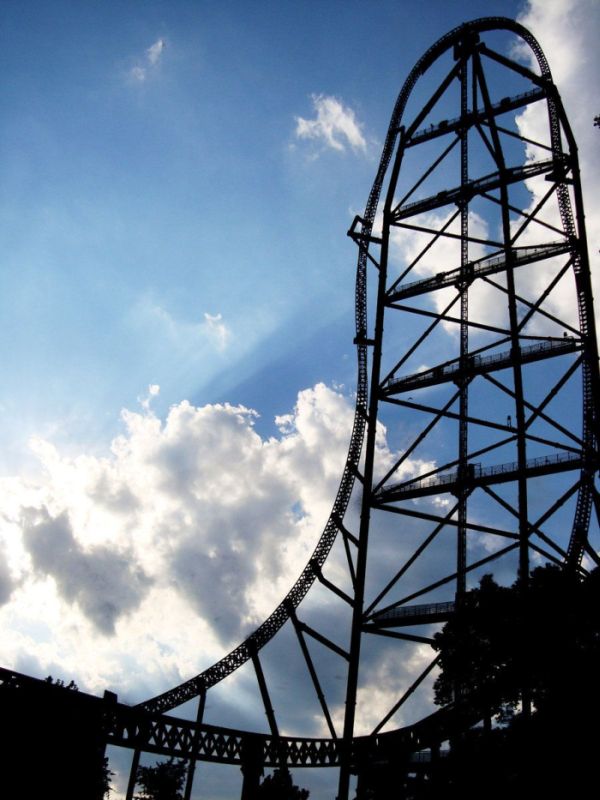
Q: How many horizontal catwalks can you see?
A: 6